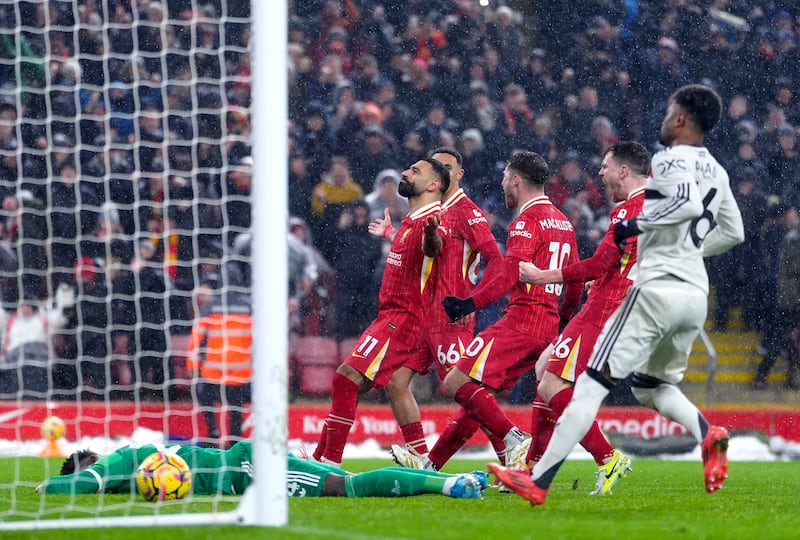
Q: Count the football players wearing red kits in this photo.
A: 4